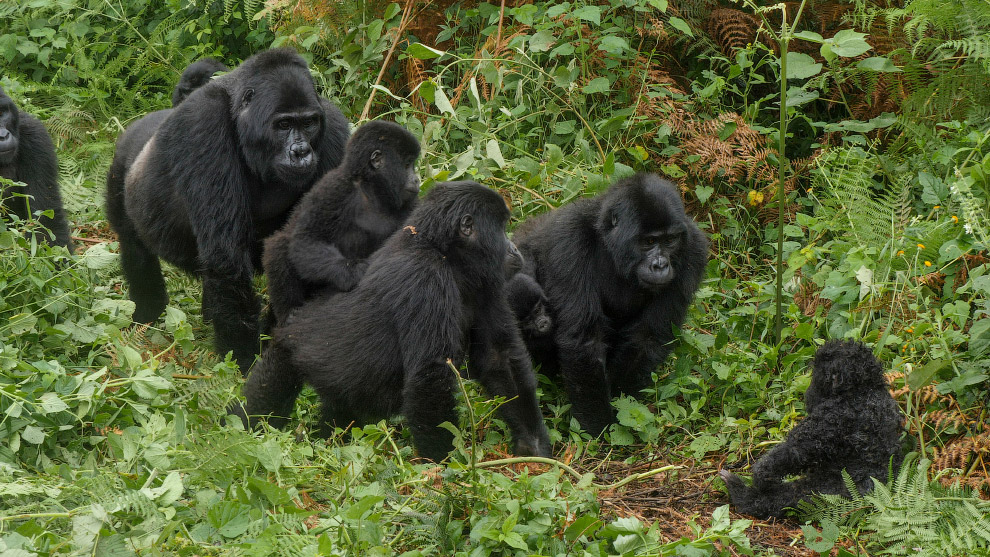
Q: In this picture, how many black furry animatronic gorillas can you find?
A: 1